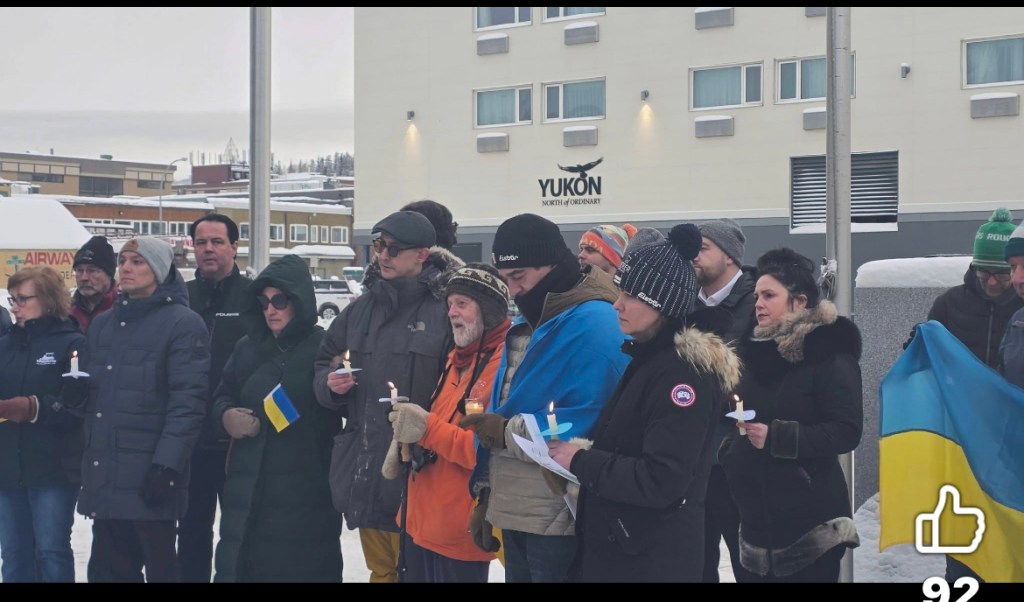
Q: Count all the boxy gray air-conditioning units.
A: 9